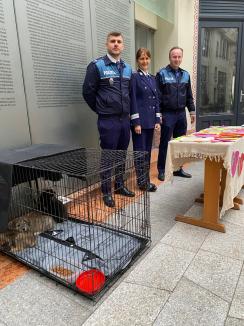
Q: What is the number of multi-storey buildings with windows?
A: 1